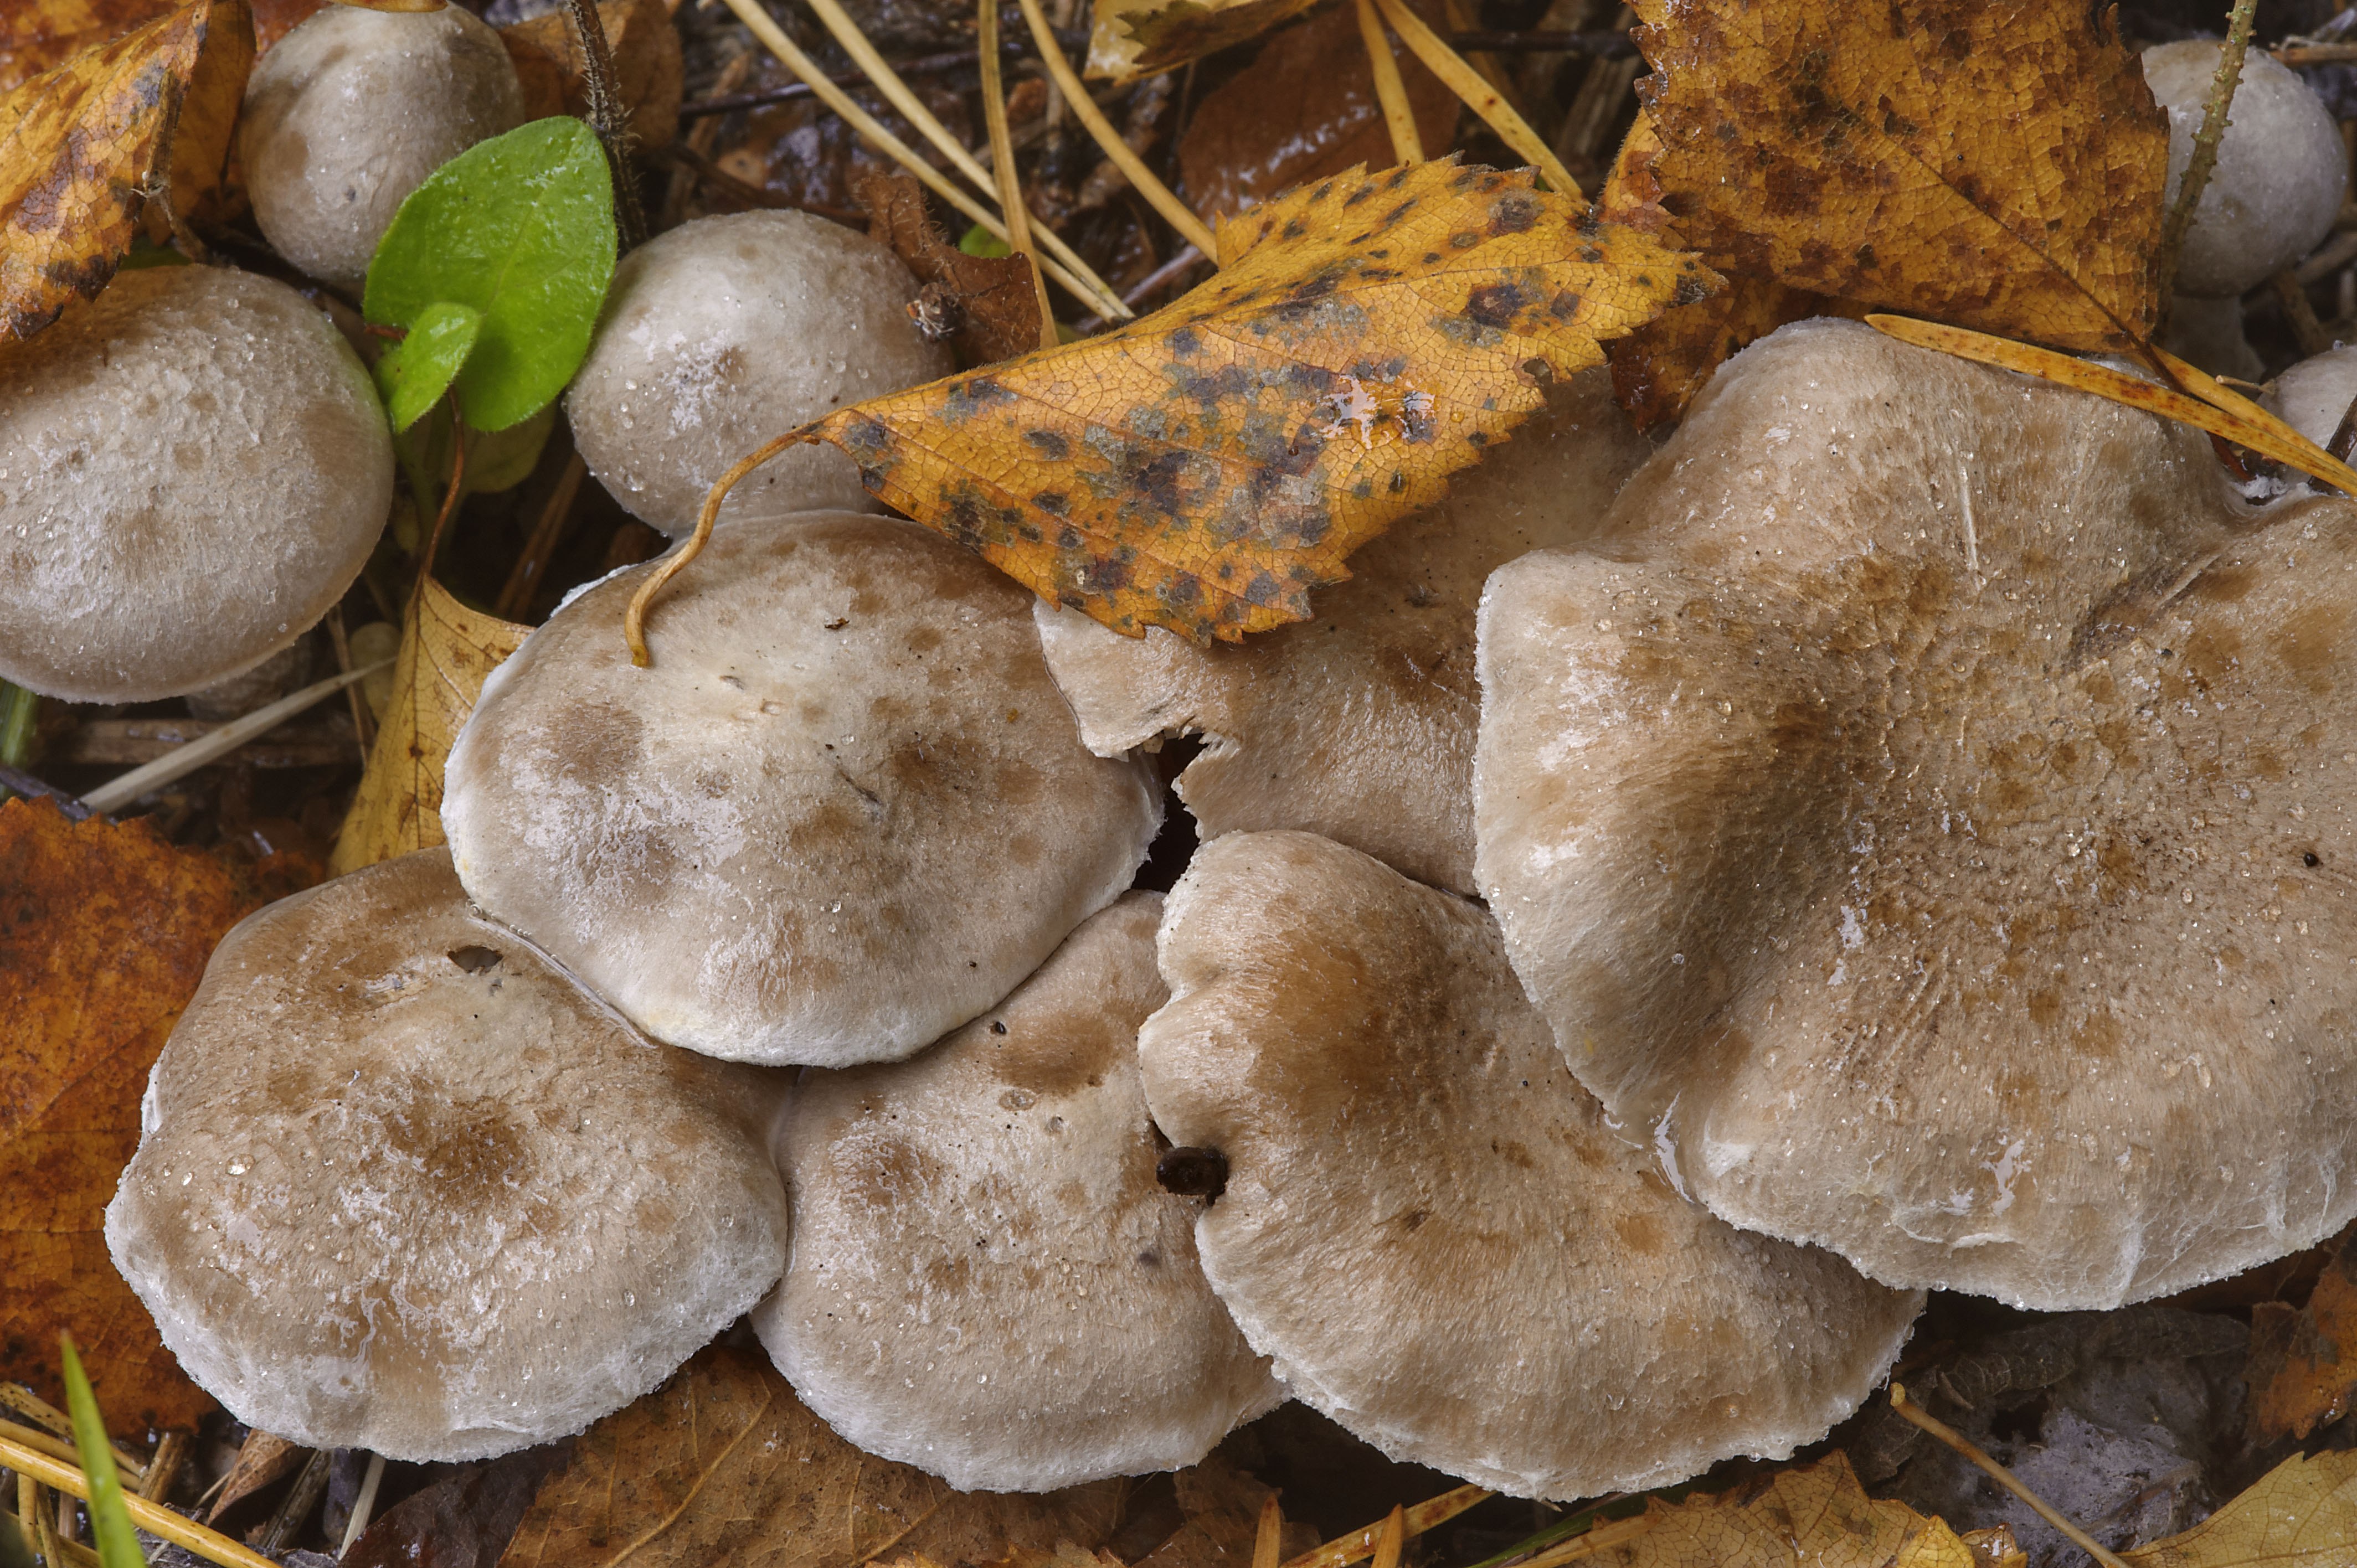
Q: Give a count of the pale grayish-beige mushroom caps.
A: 11